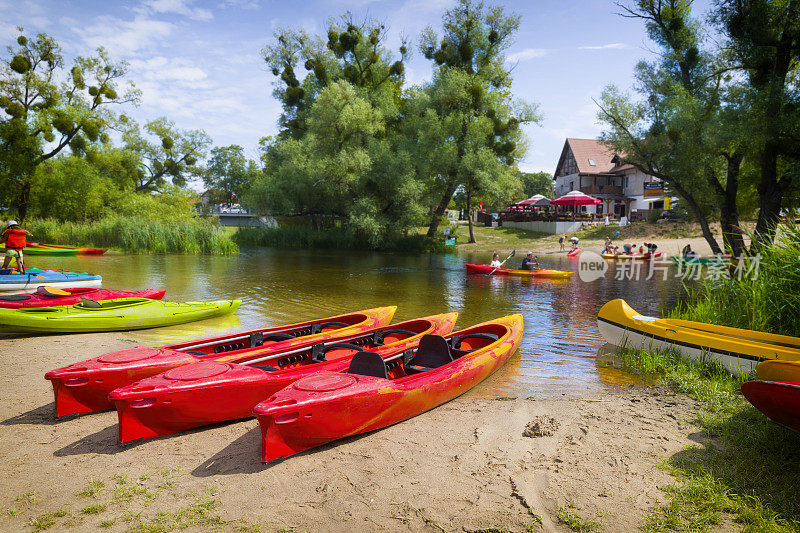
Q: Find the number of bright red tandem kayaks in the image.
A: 3